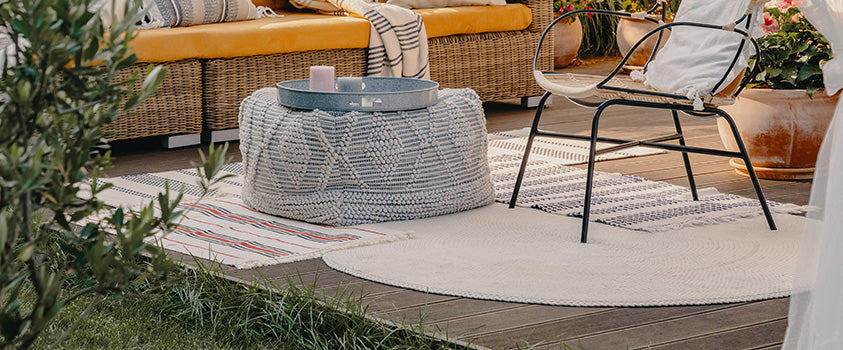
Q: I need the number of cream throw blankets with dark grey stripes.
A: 1